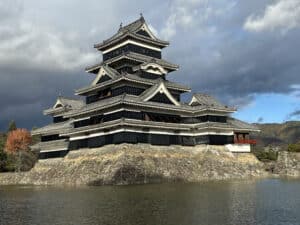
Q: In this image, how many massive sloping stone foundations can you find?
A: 1